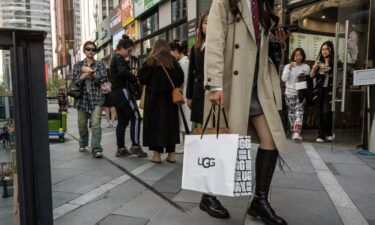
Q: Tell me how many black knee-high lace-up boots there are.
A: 2